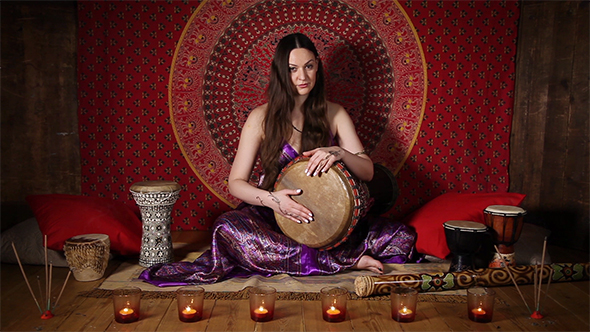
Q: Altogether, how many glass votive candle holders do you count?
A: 6